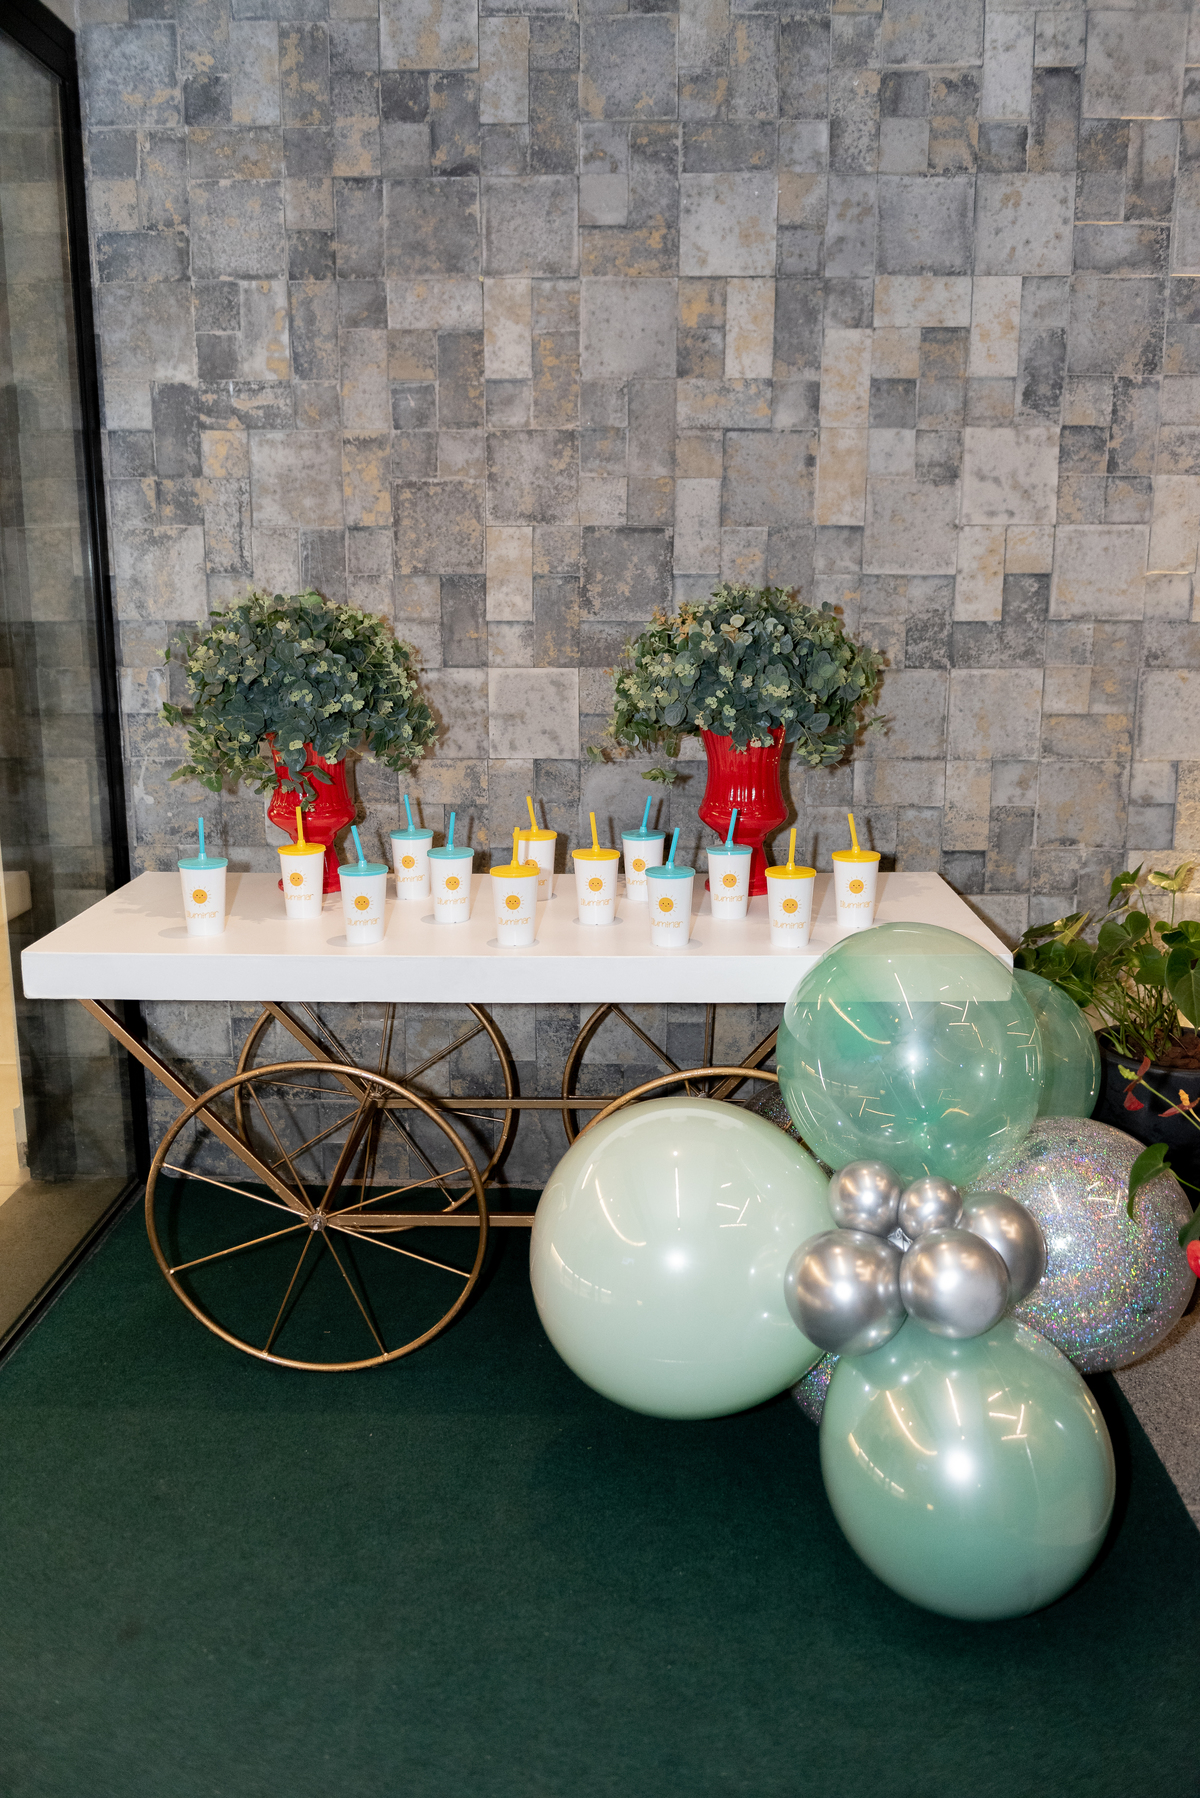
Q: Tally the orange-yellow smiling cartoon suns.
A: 13